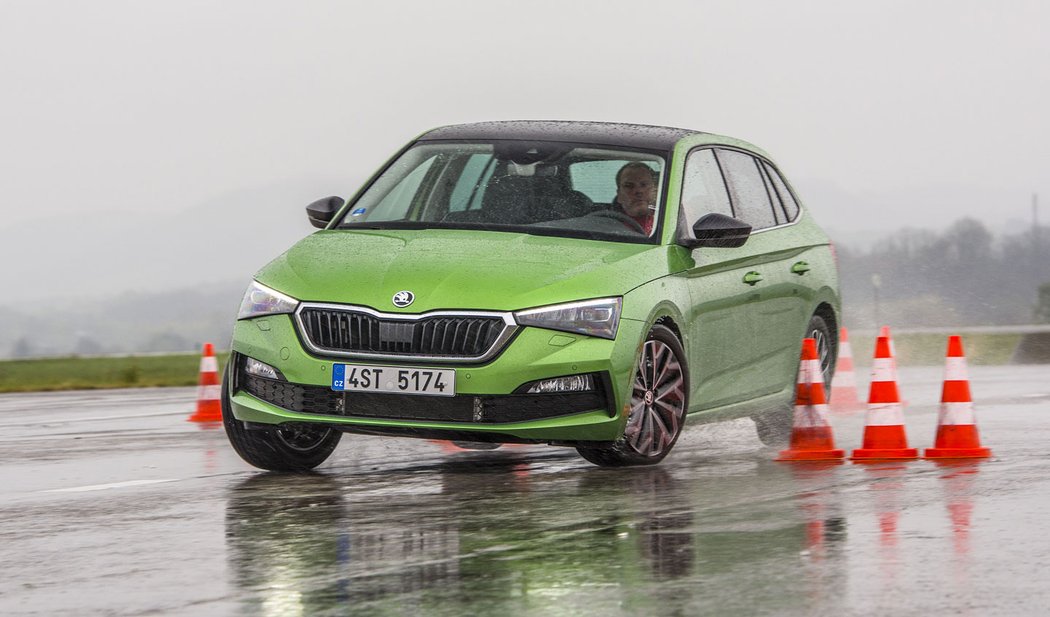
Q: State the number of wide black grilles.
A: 2